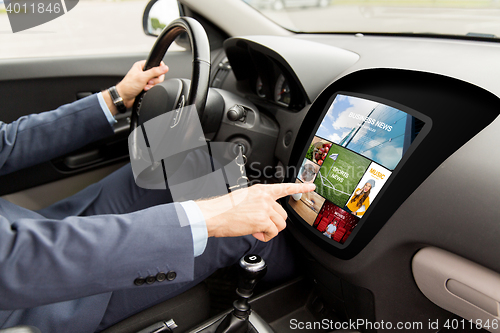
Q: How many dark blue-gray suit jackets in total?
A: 1